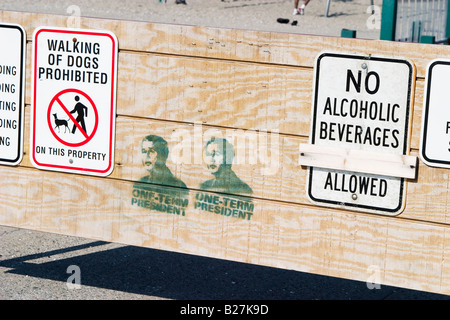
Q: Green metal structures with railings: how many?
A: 1